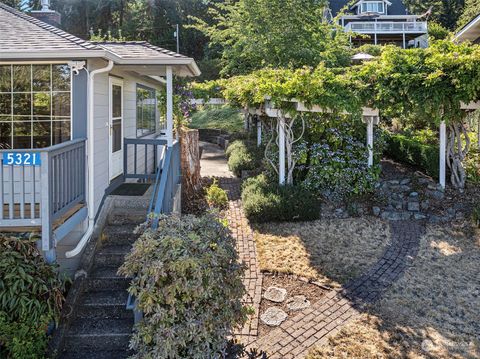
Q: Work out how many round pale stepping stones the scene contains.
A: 3